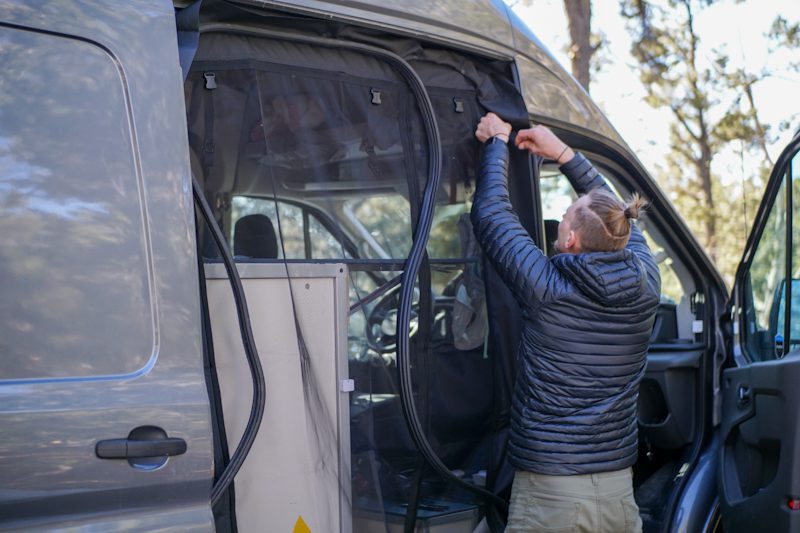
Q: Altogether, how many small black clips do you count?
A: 3